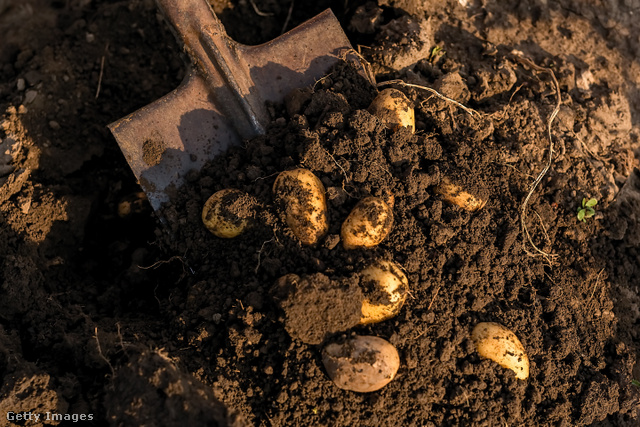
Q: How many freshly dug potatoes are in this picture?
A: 8